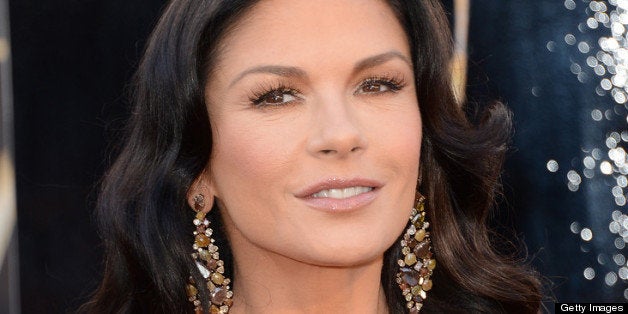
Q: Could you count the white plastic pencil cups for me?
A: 0